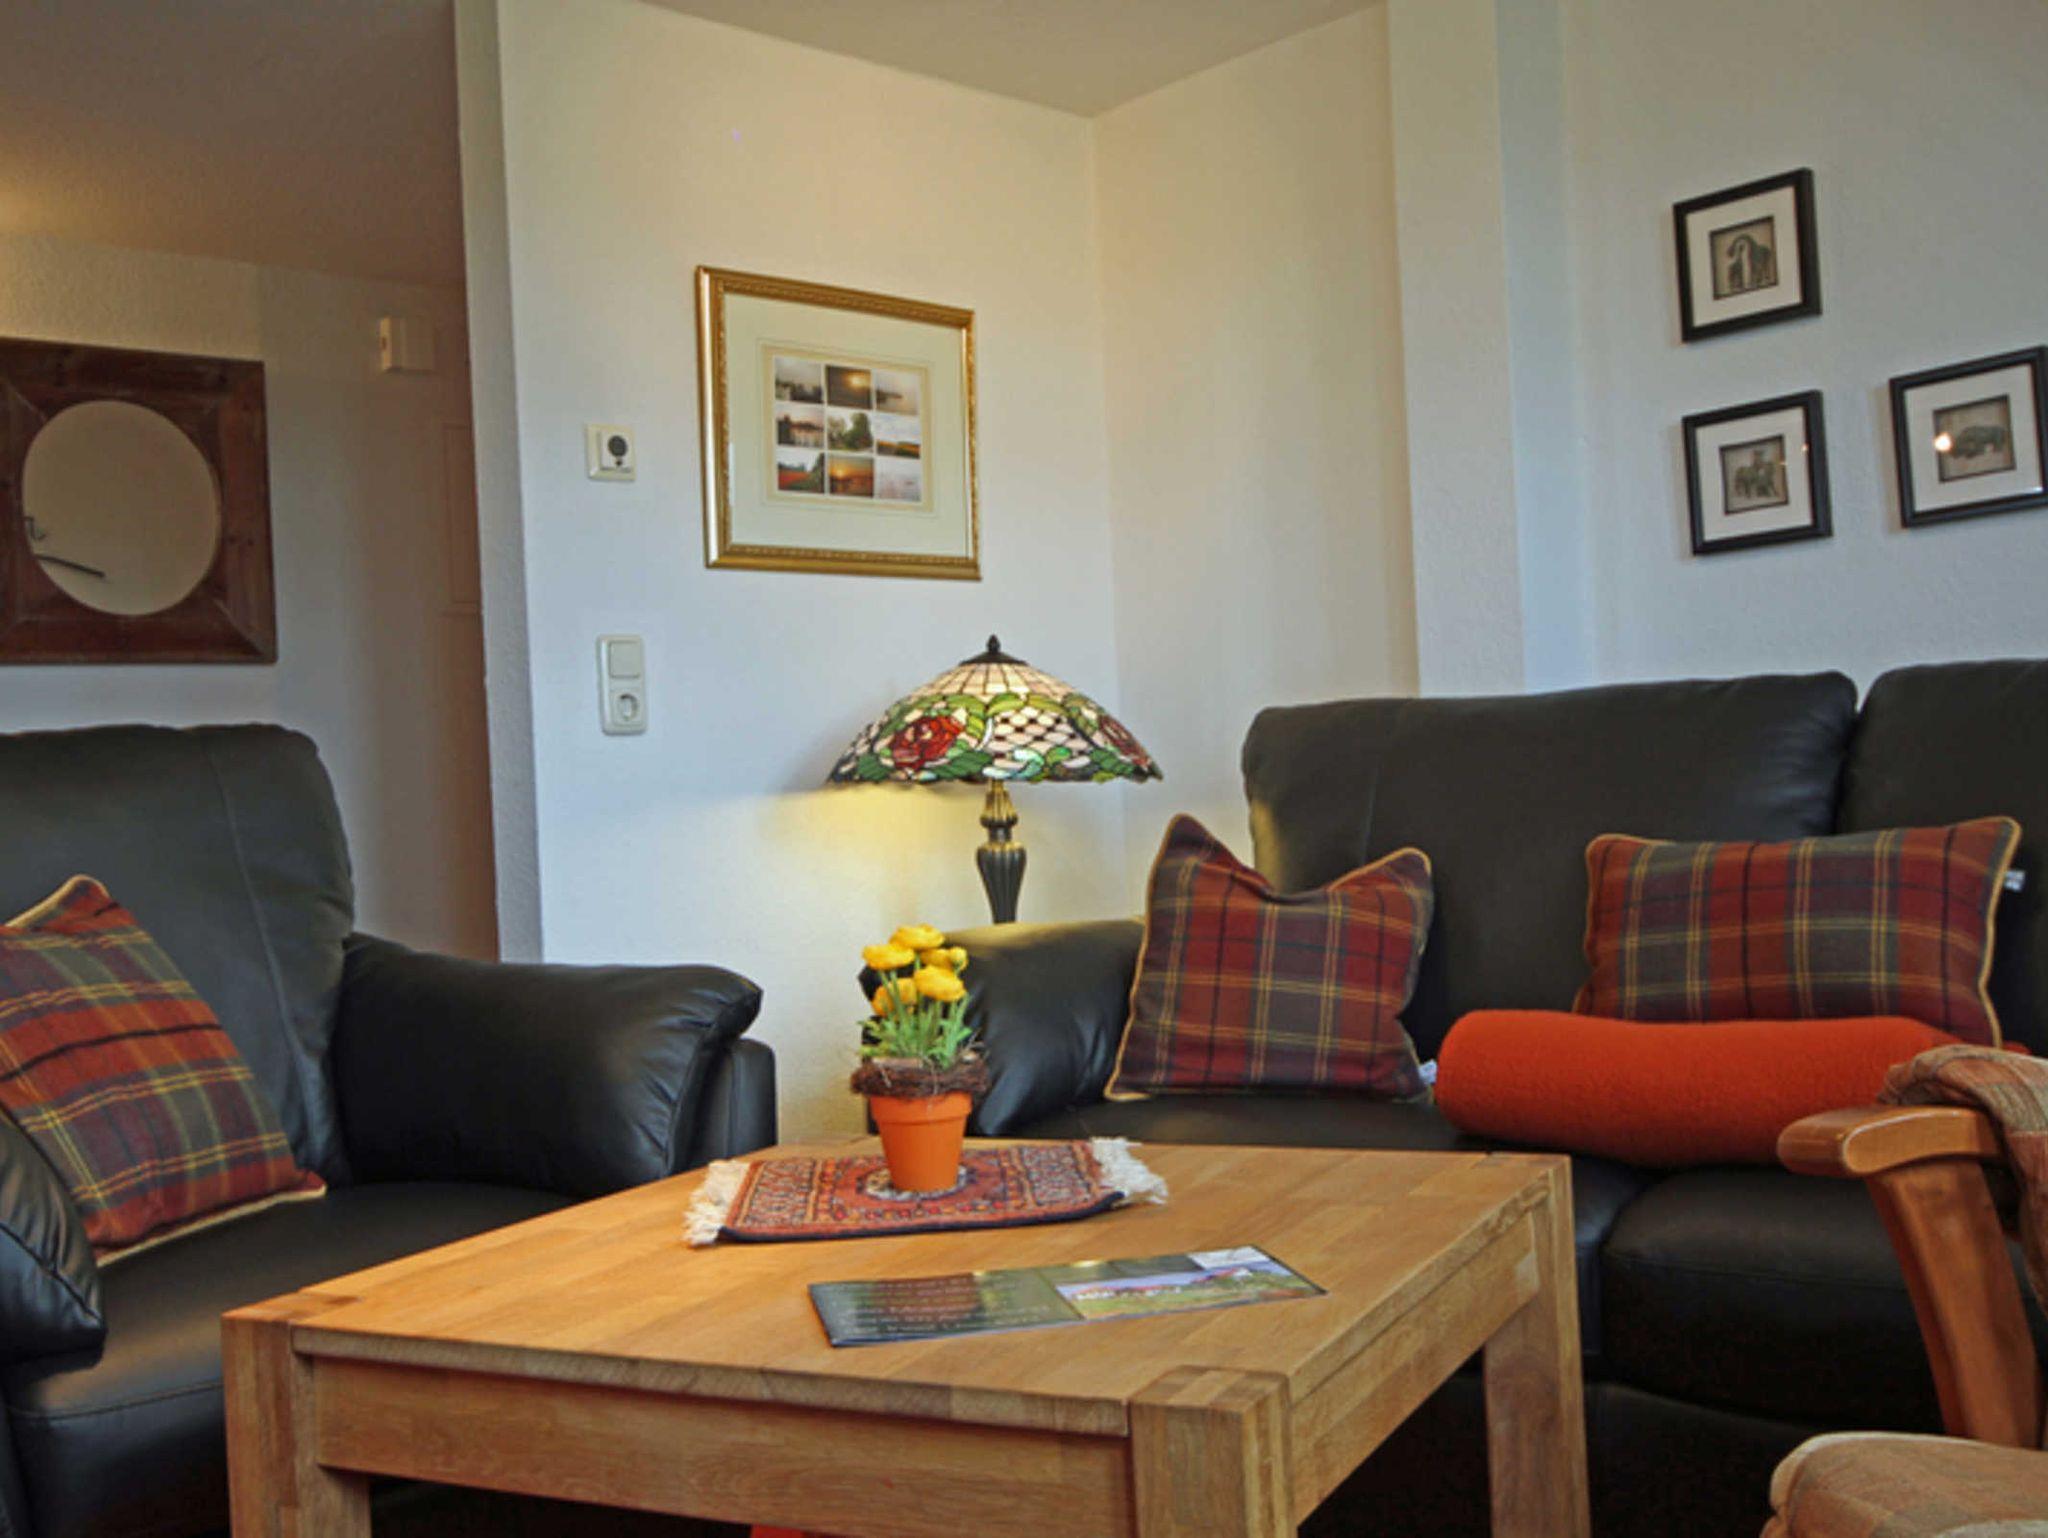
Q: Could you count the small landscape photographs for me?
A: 9